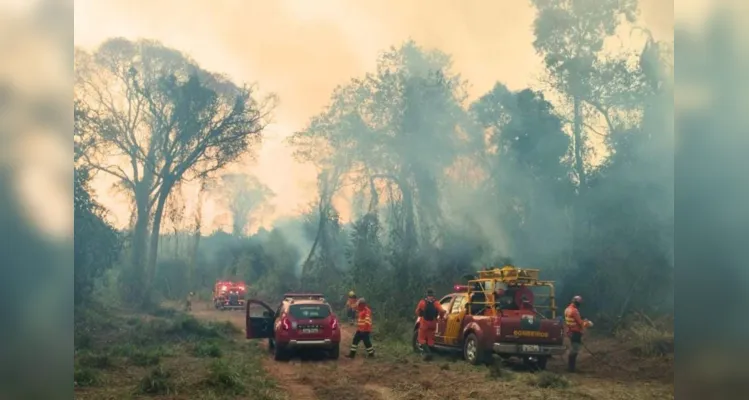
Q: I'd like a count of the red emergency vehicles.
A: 3